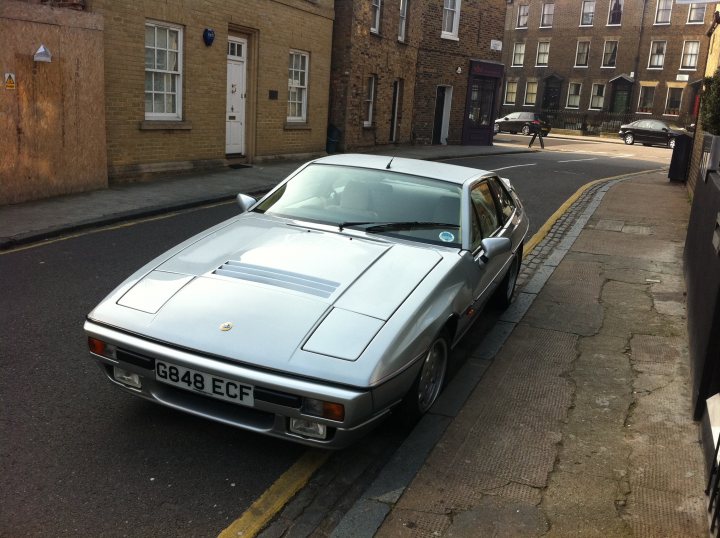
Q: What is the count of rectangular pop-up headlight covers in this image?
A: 2